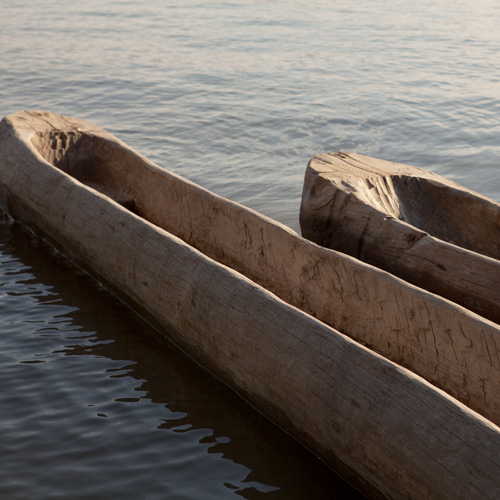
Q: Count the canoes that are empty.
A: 2